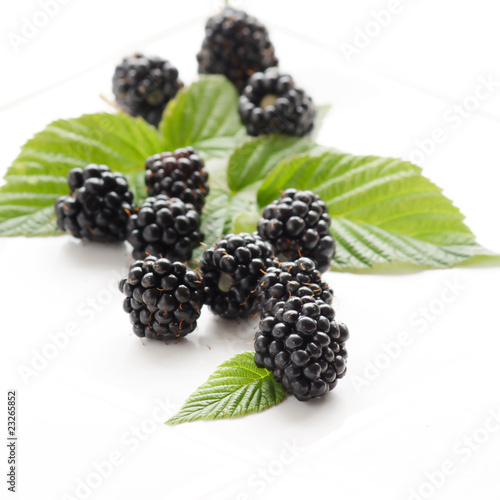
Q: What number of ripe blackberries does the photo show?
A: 11